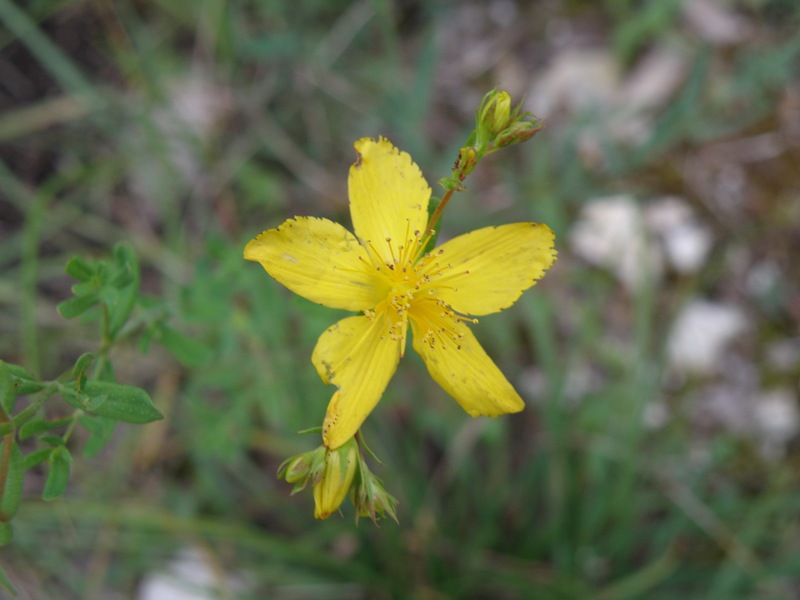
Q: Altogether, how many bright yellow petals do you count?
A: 5